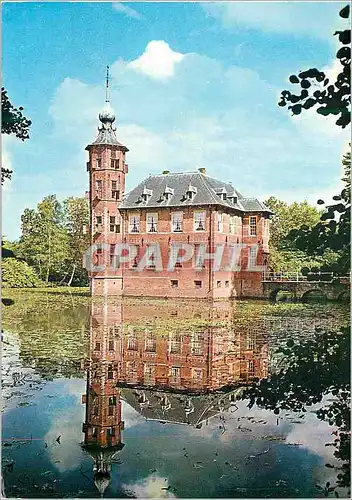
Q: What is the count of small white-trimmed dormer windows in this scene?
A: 5